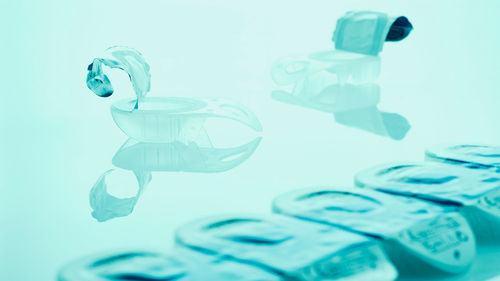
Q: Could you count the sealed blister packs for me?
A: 5